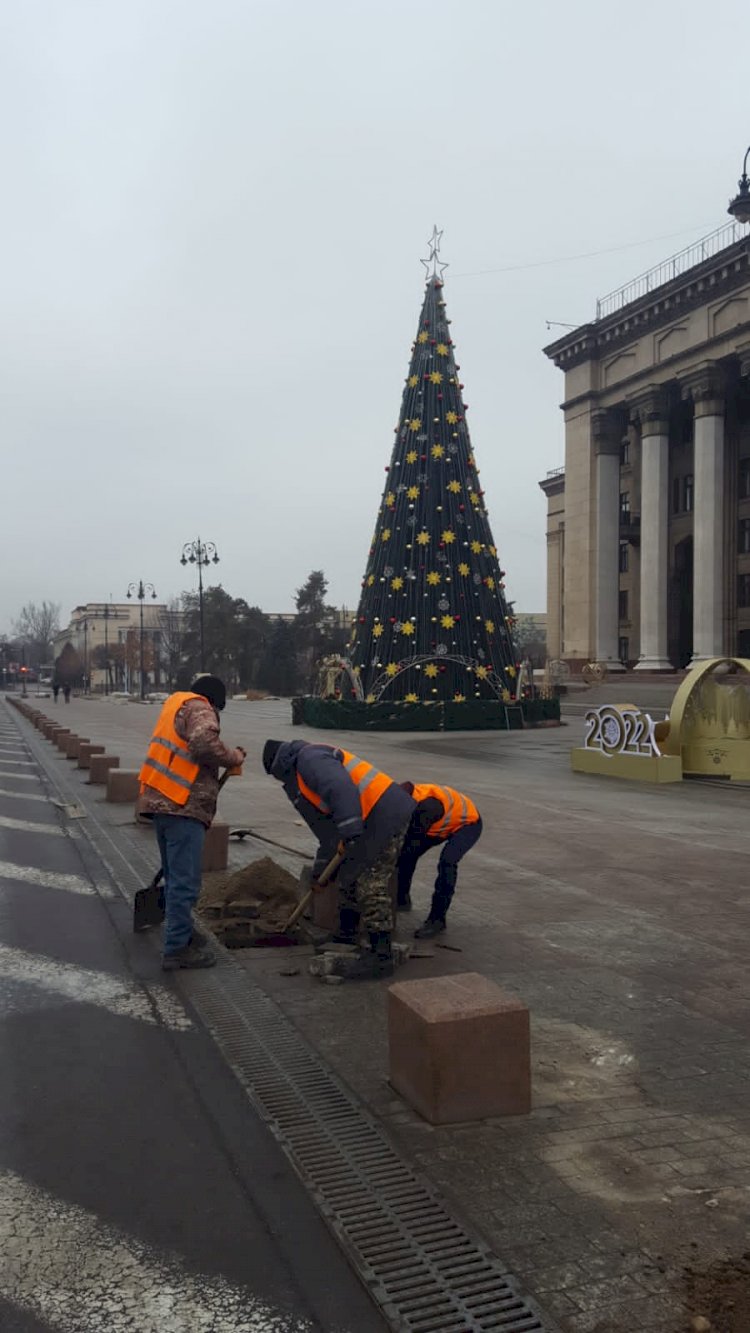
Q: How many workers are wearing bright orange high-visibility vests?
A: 3